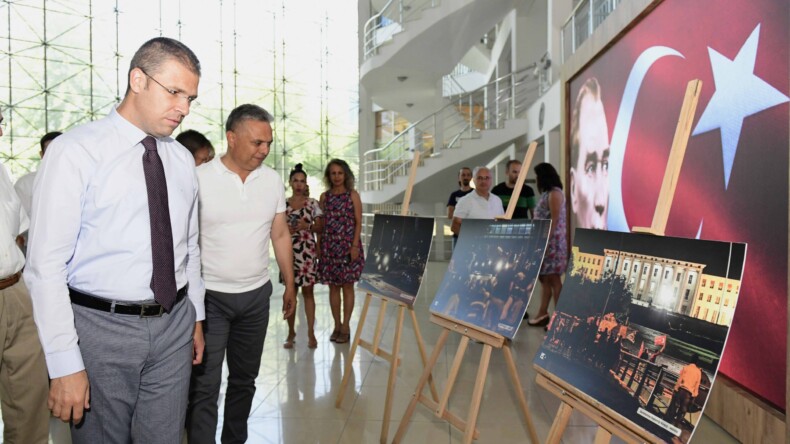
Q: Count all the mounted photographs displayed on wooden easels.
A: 3